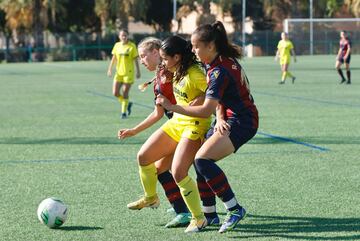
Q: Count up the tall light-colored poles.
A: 3